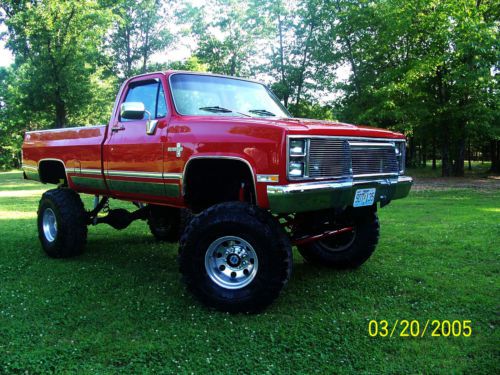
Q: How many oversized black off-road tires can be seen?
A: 4